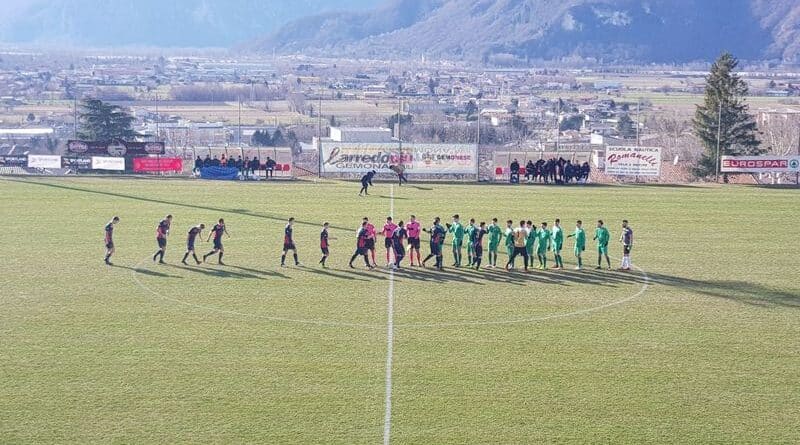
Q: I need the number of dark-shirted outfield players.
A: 10